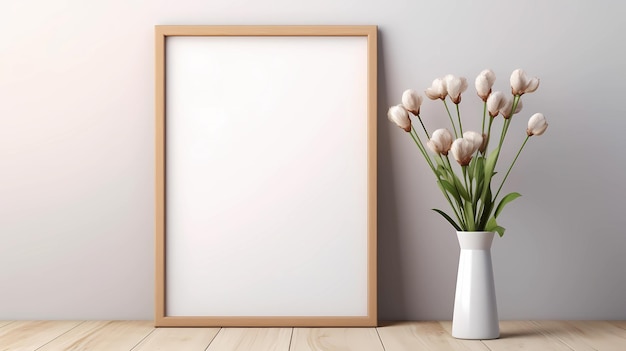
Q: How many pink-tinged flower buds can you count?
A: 11